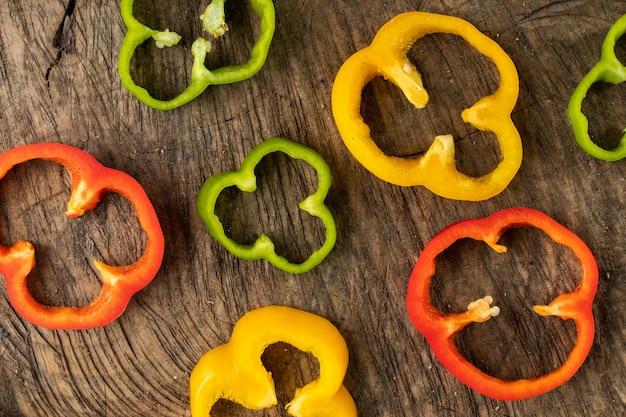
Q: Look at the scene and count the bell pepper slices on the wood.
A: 7